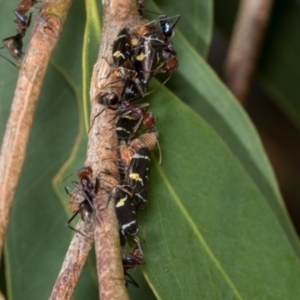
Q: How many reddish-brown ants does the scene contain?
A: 5